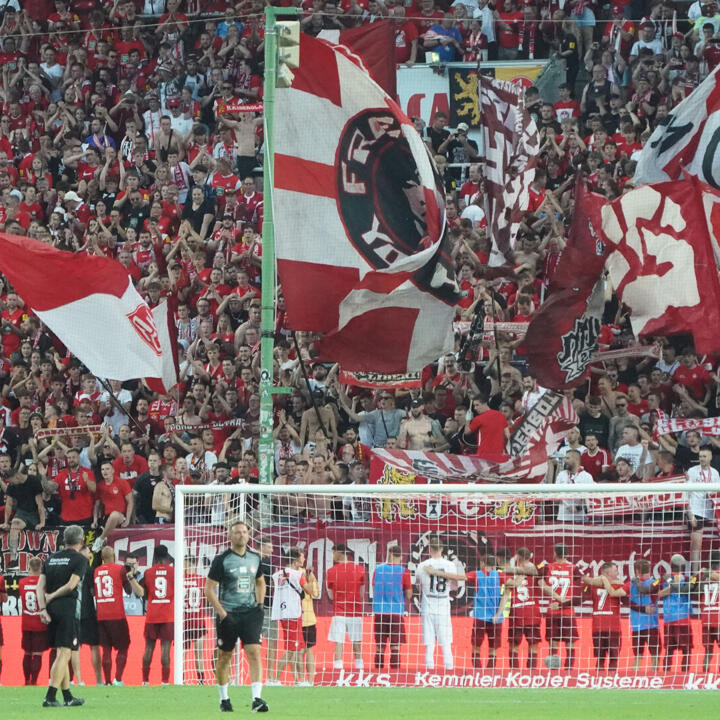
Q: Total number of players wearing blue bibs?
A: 4